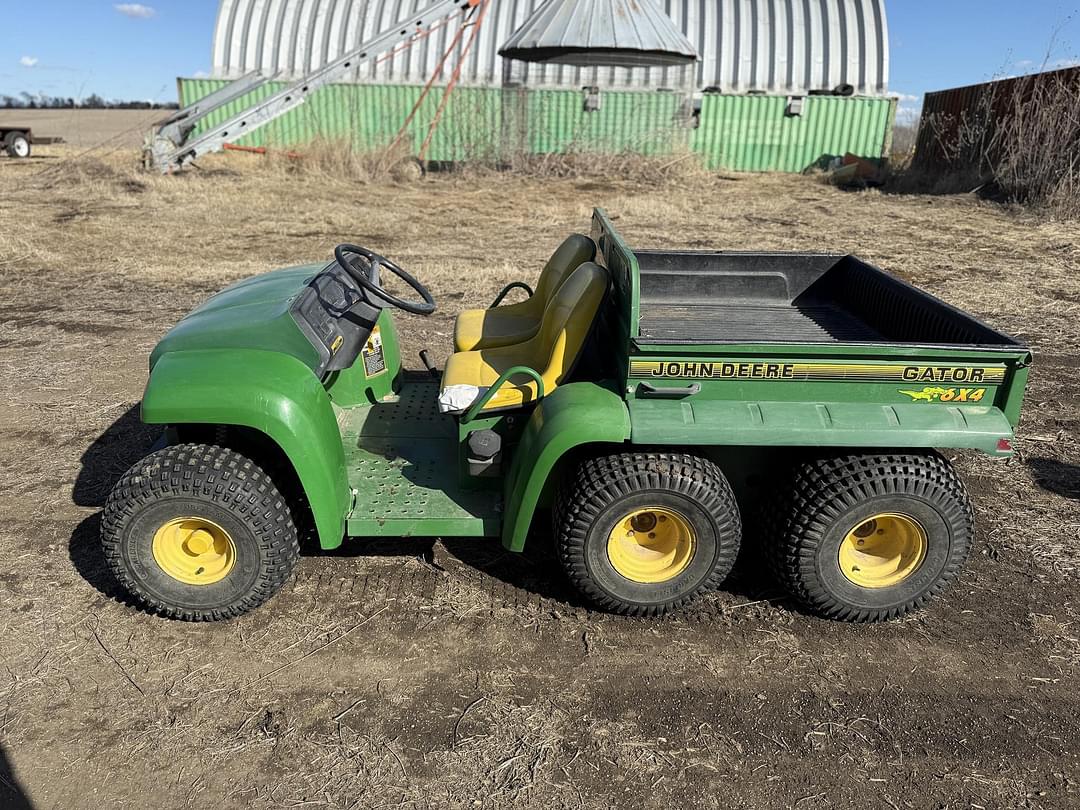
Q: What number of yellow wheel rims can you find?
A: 3